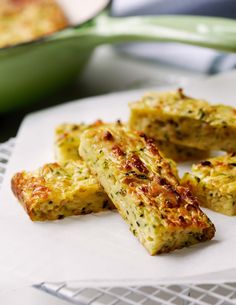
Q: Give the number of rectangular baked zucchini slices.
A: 5